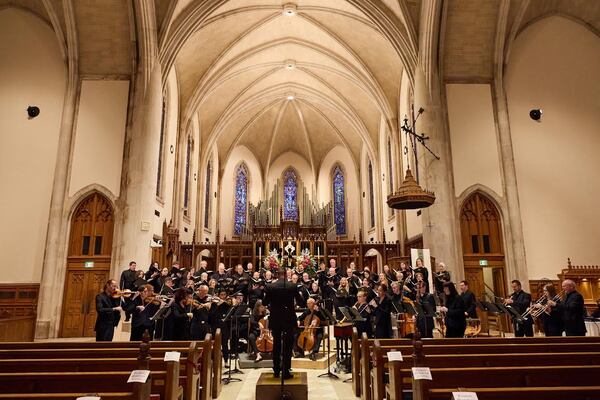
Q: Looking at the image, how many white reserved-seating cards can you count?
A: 6